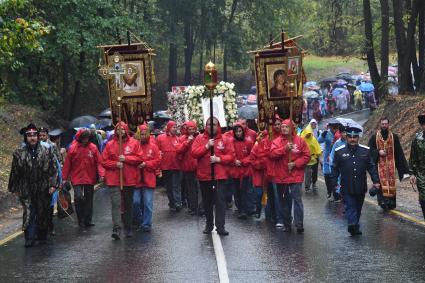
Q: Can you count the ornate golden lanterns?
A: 1